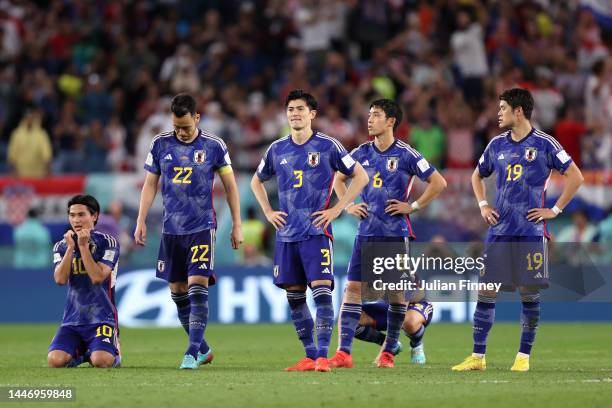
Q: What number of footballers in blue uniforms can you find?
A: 6